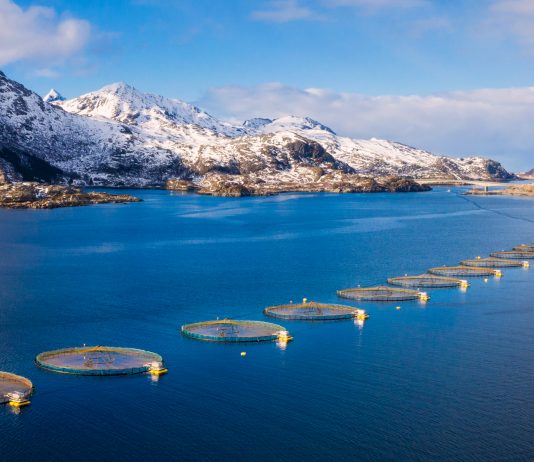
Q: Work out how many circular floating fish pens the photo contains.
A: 10